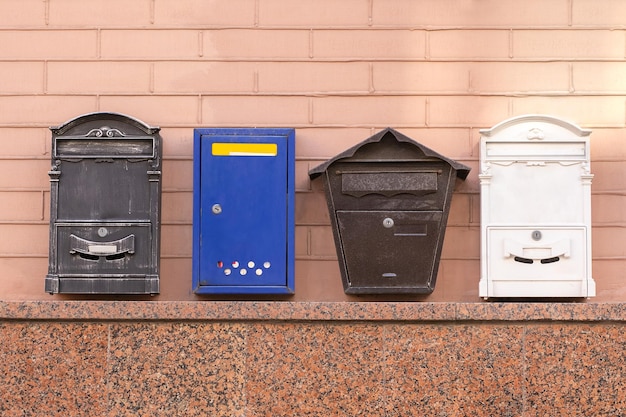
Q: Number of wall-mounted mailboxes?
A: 4